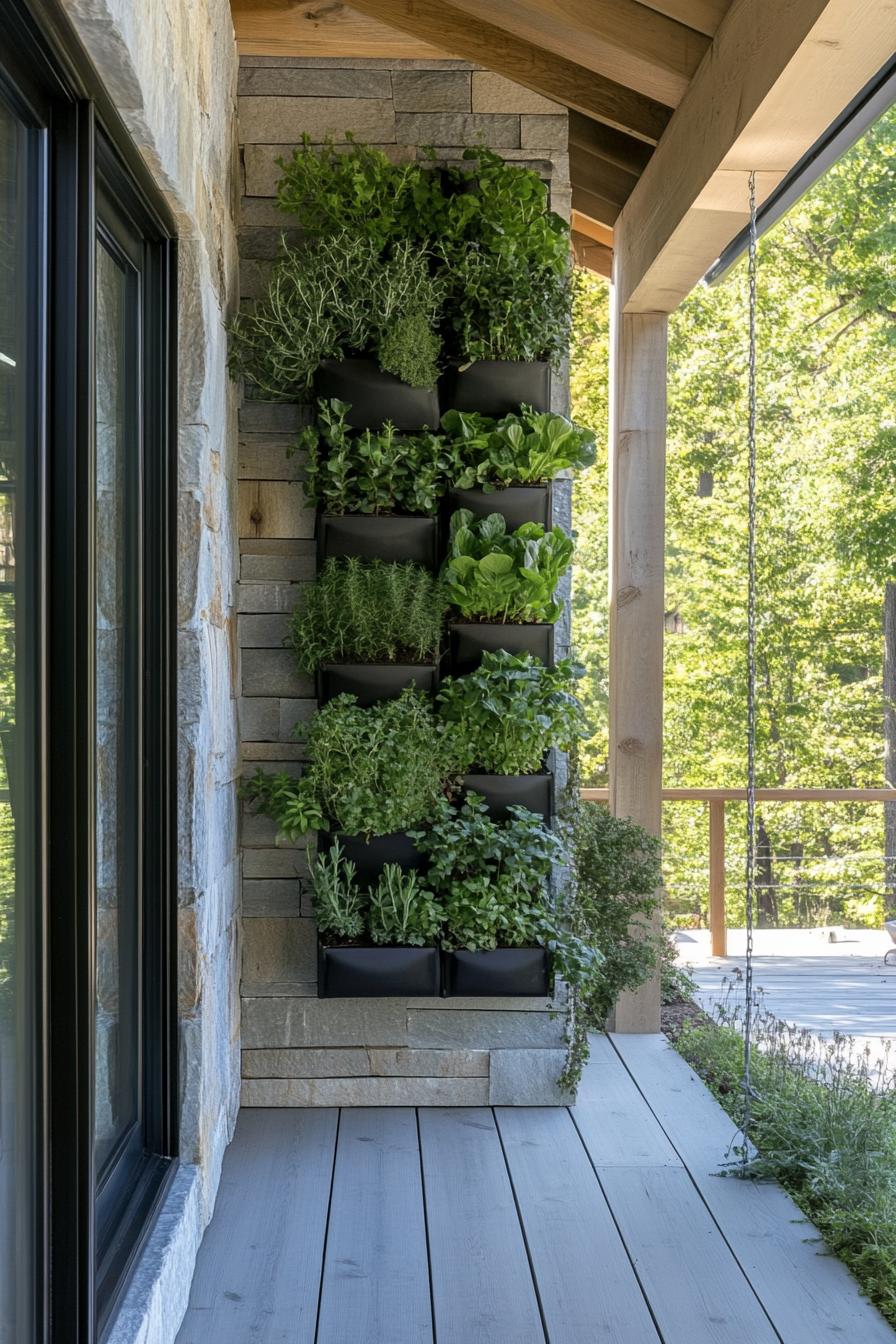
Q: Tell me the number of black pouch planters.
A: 10